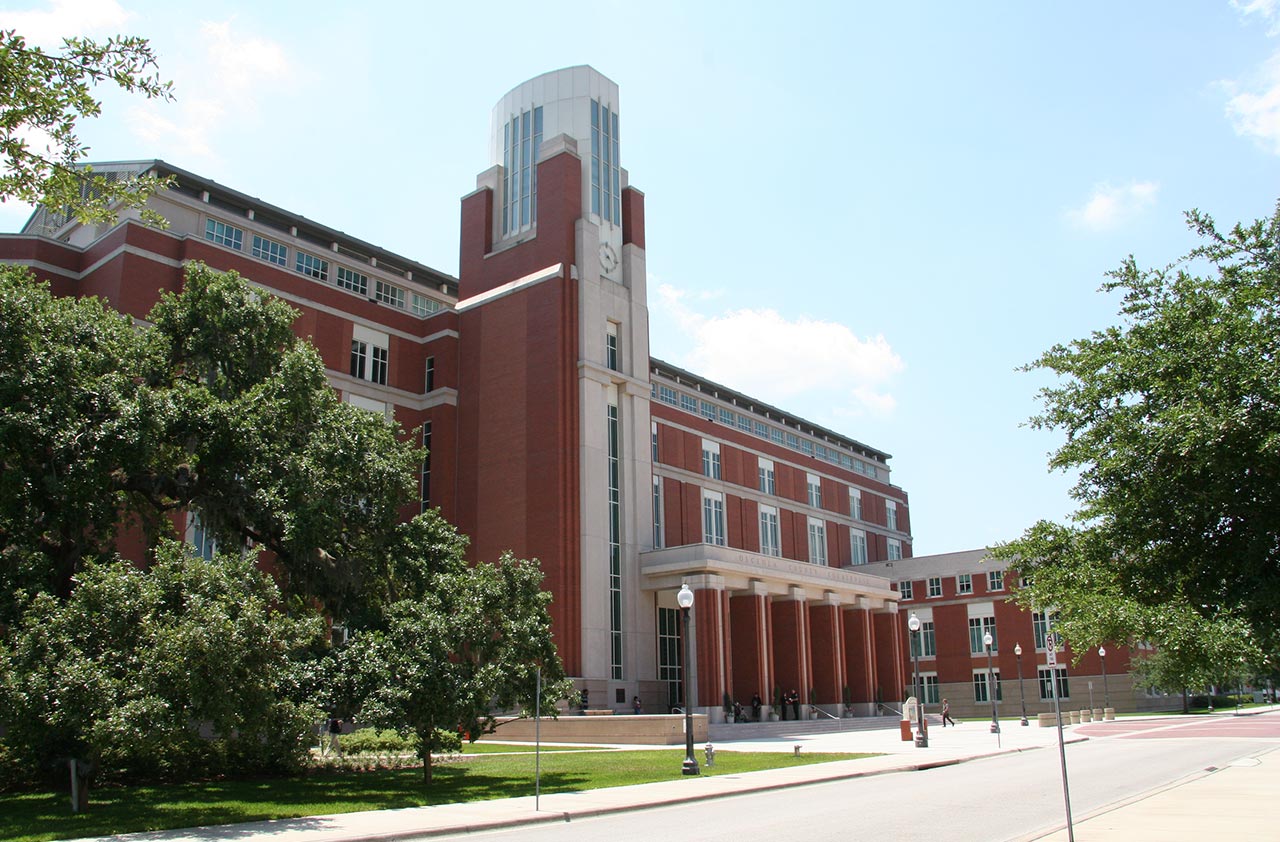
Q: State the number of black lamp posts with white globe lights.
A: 5